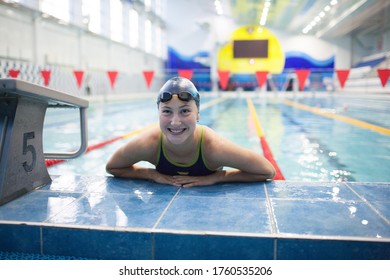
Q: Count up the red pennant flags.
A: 11